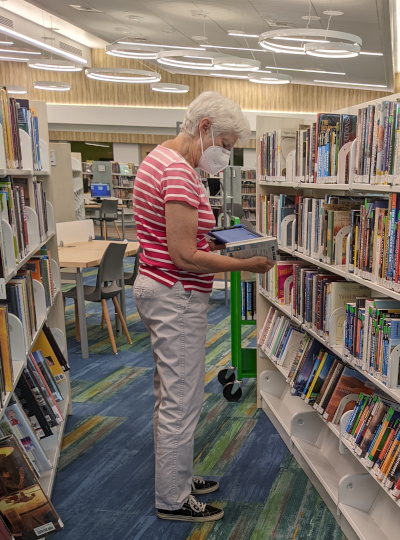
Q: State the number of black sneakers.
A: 2